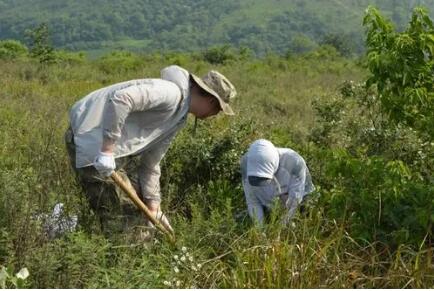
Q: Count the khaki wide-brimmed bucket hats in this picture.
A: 1